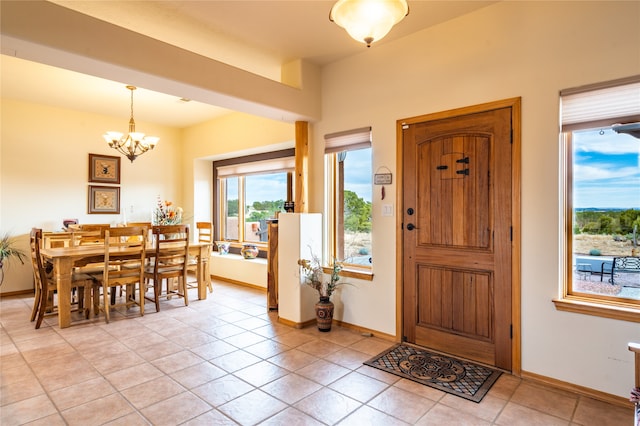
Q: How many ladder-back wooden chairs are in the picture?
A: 6